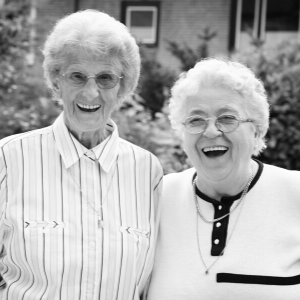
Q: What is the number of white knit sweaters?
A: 1